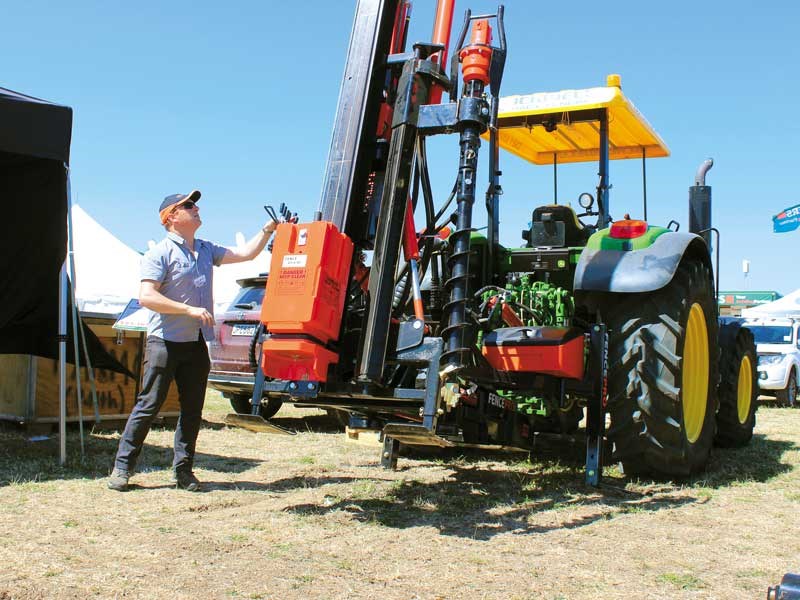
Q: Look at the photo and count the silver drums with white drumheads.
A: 0